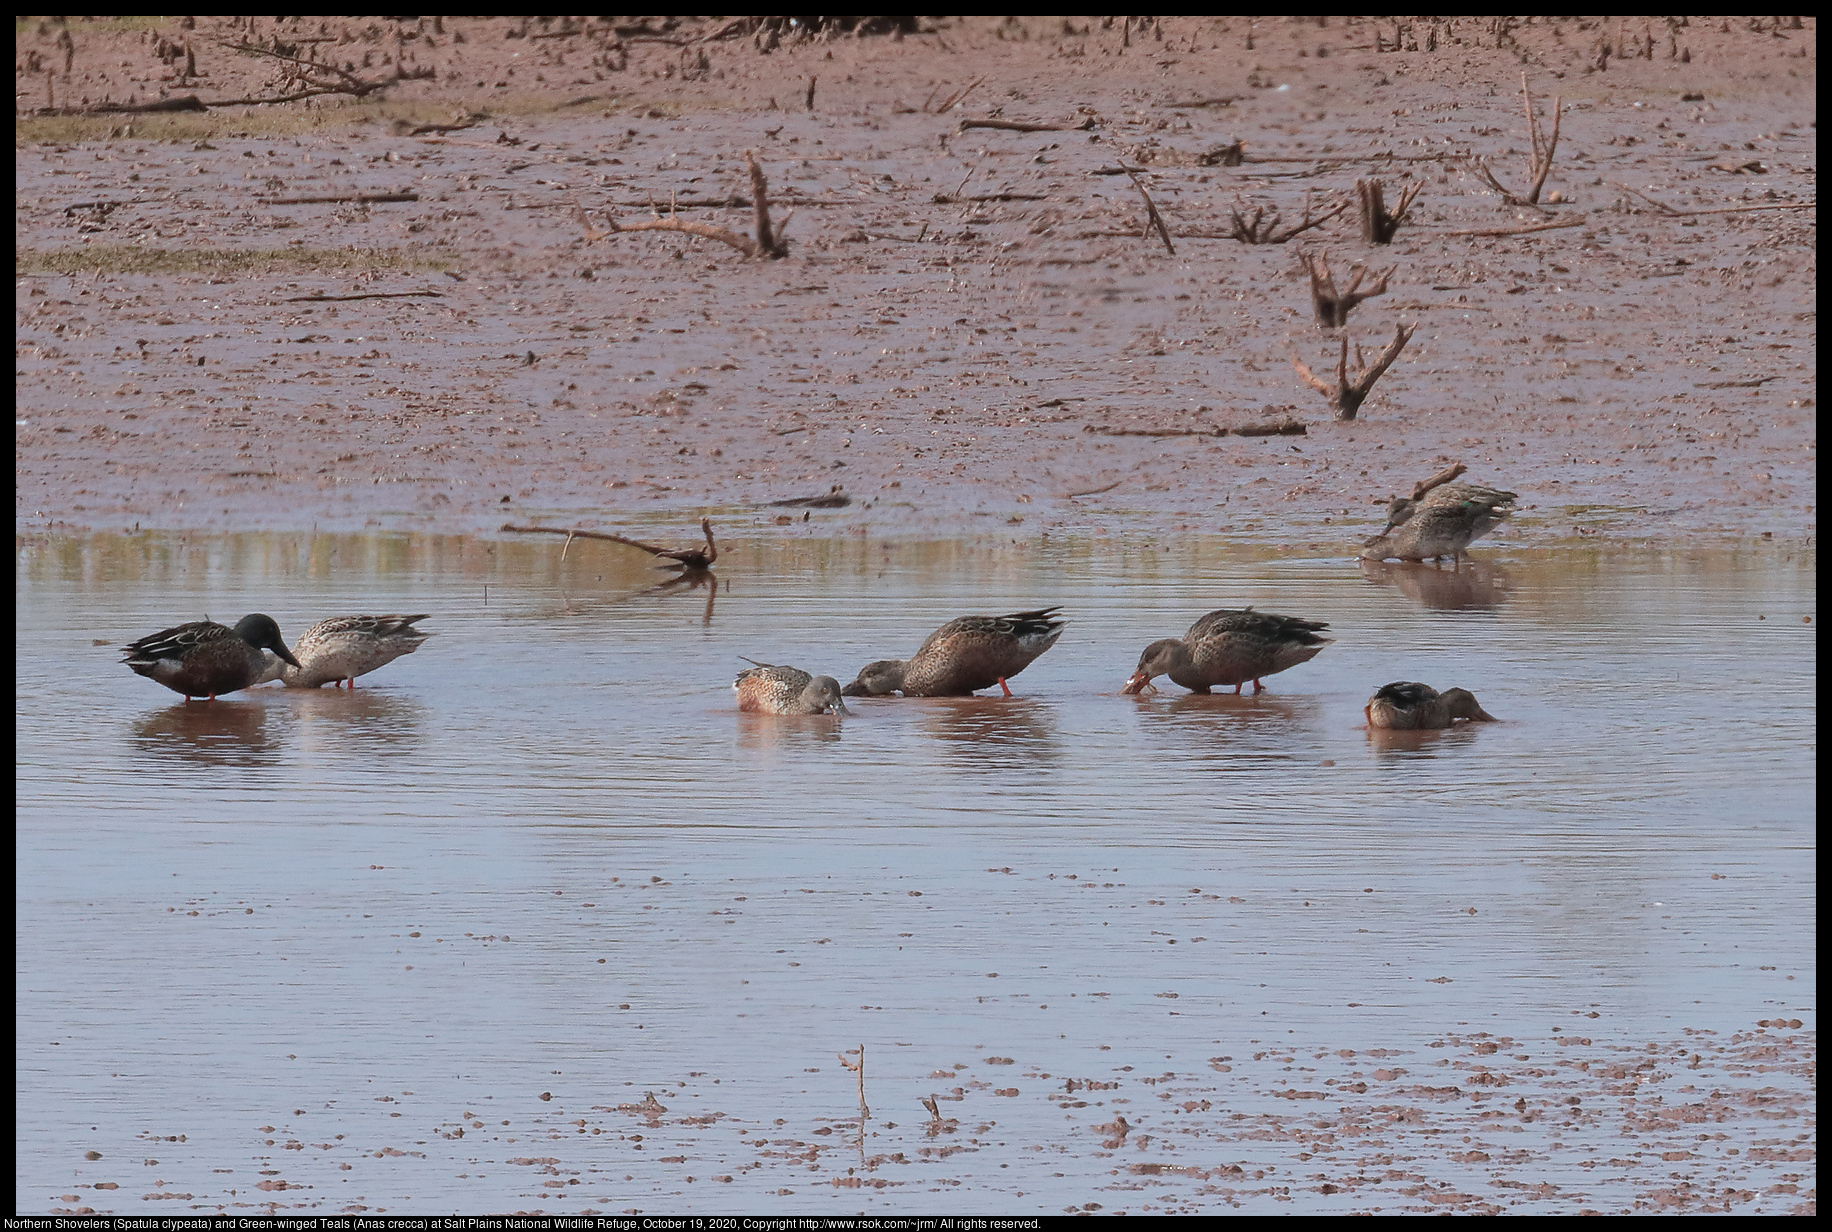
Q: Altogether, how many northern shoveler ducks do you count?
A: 6